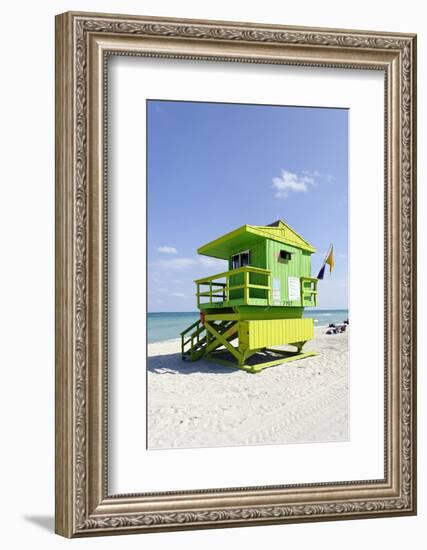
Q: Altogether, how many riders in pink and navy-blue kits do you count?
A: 0